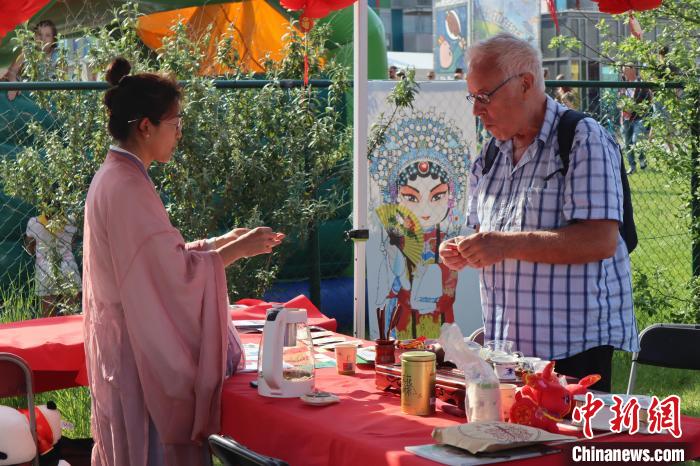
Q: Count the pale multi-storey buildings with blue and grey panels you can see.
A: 1